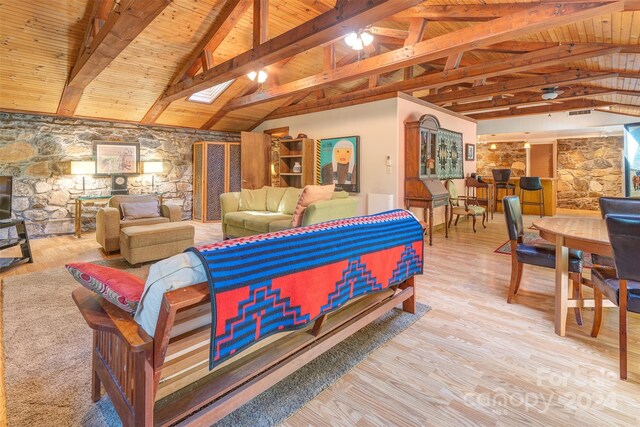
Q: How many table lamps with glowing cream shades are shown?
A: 2